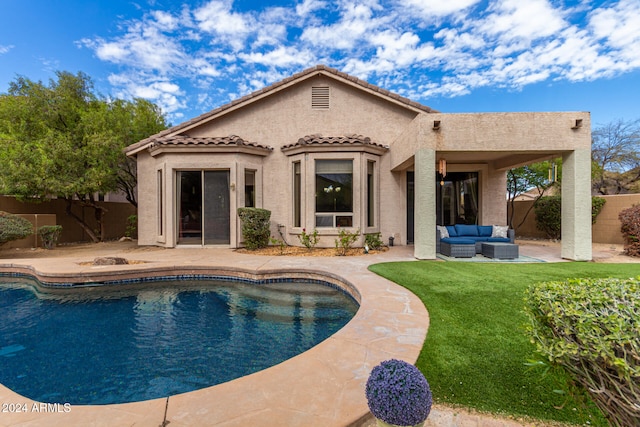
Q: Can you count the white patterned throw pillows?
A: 2